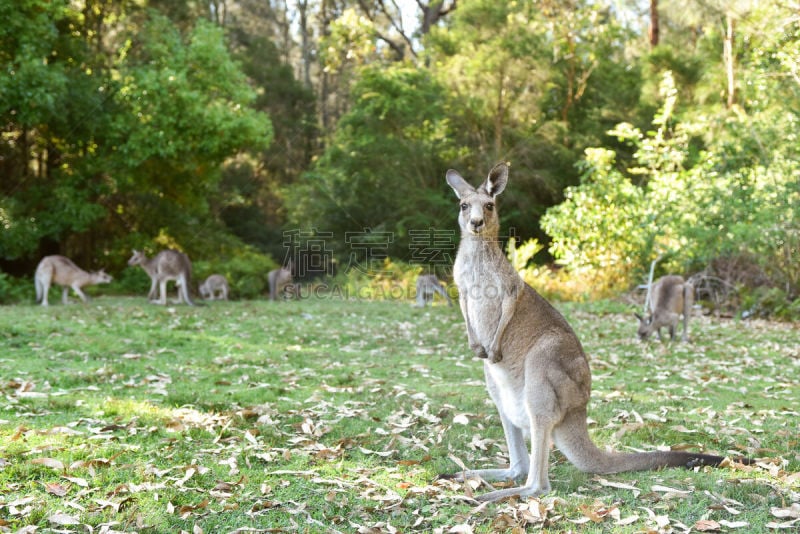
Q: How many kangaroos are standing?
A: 1